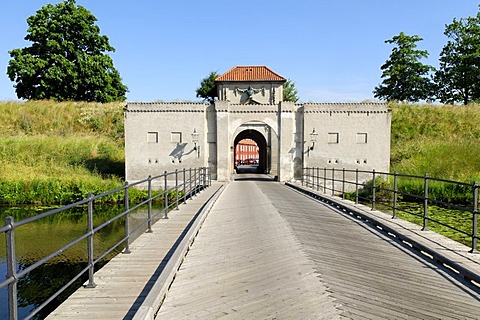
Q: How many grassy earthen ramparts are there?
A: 2